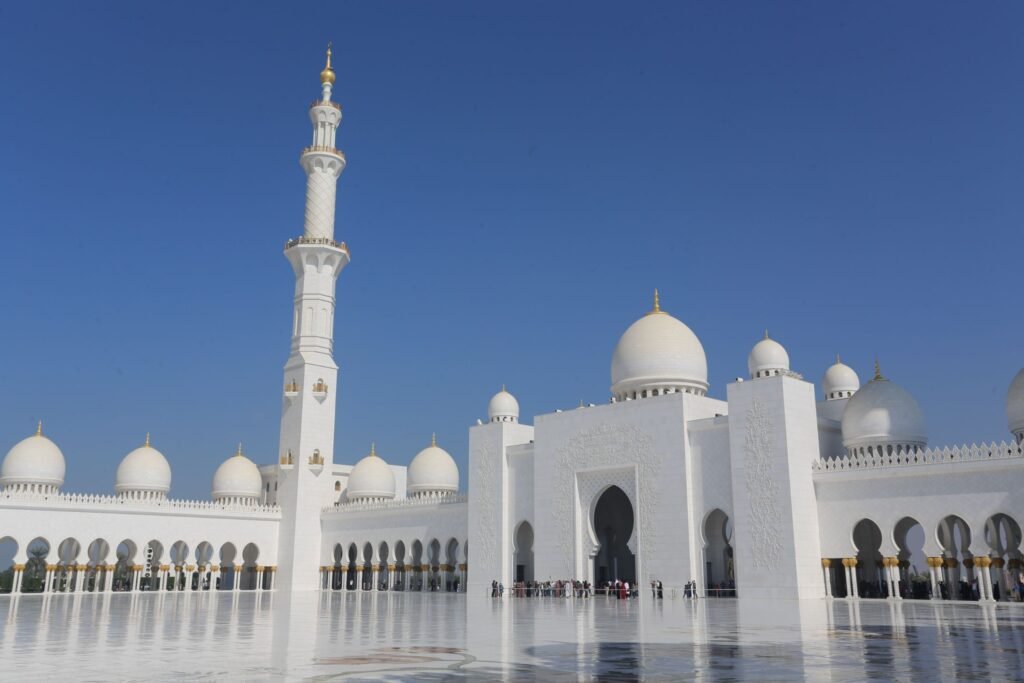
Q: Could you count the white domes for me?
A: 11